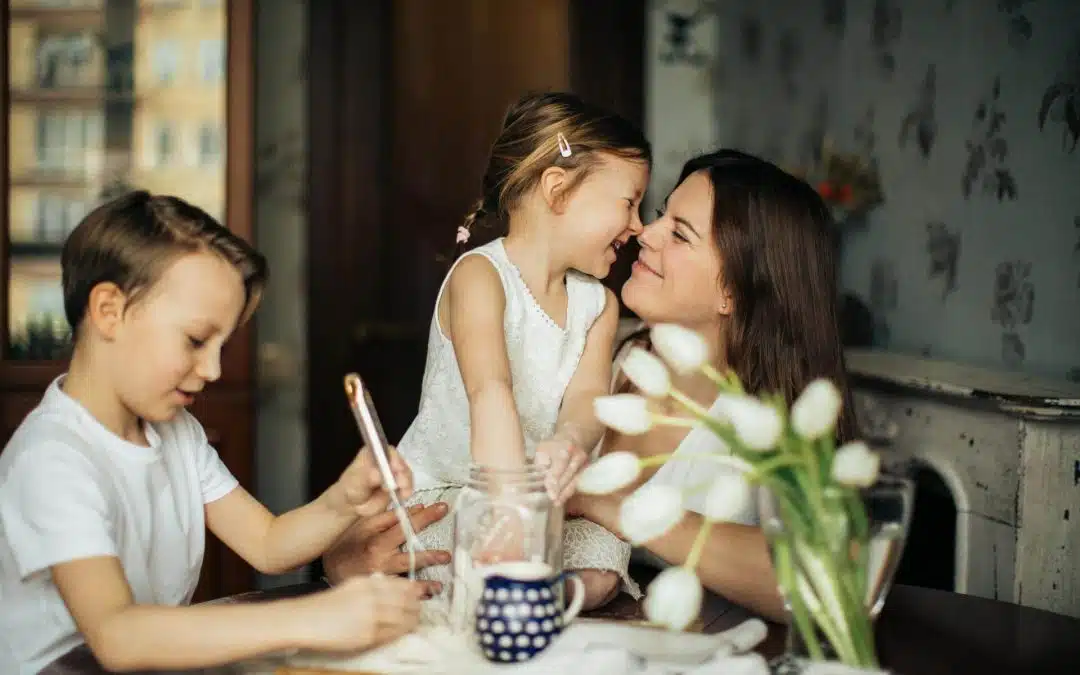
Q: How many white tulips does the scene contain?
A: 10